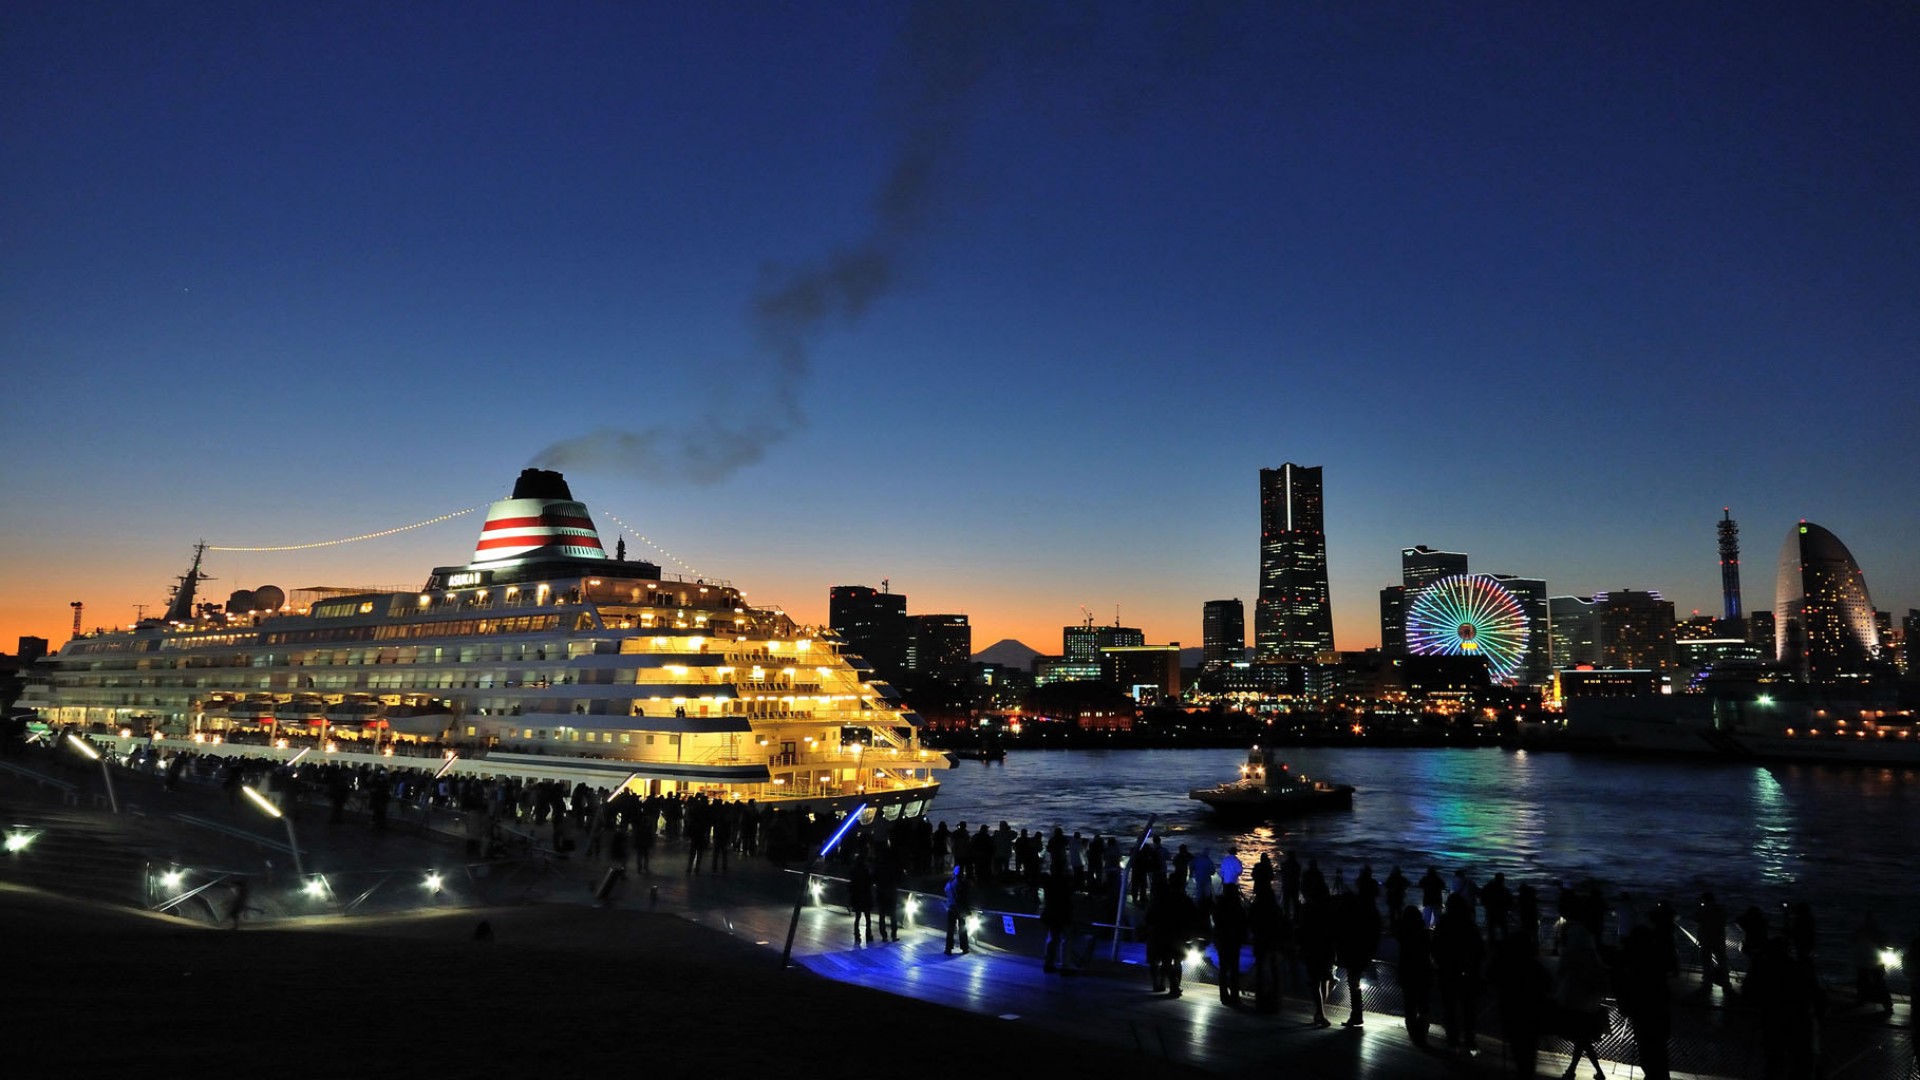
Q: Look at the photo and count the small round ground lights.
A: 9